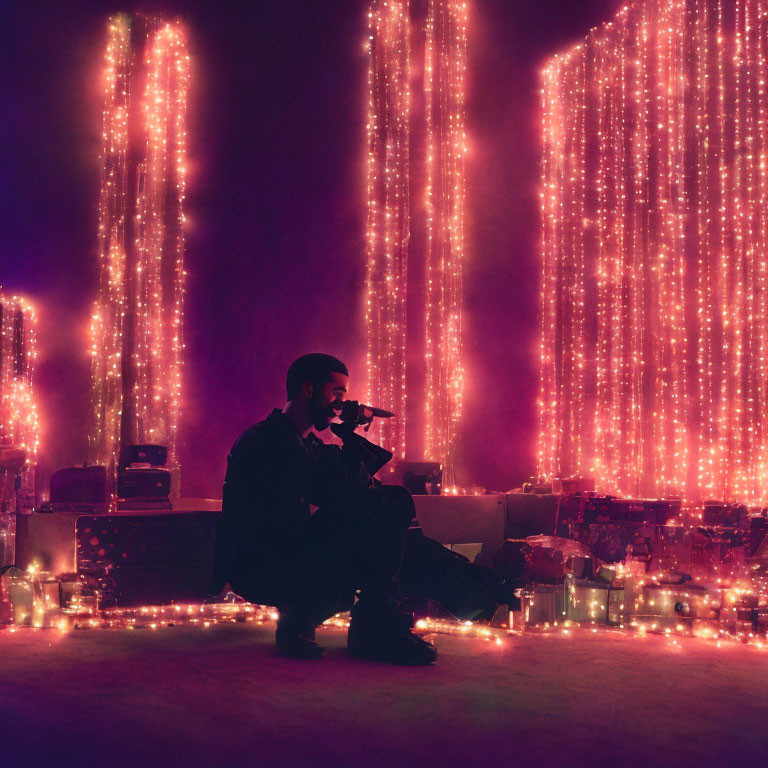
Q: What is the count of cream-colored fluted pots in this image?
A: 0